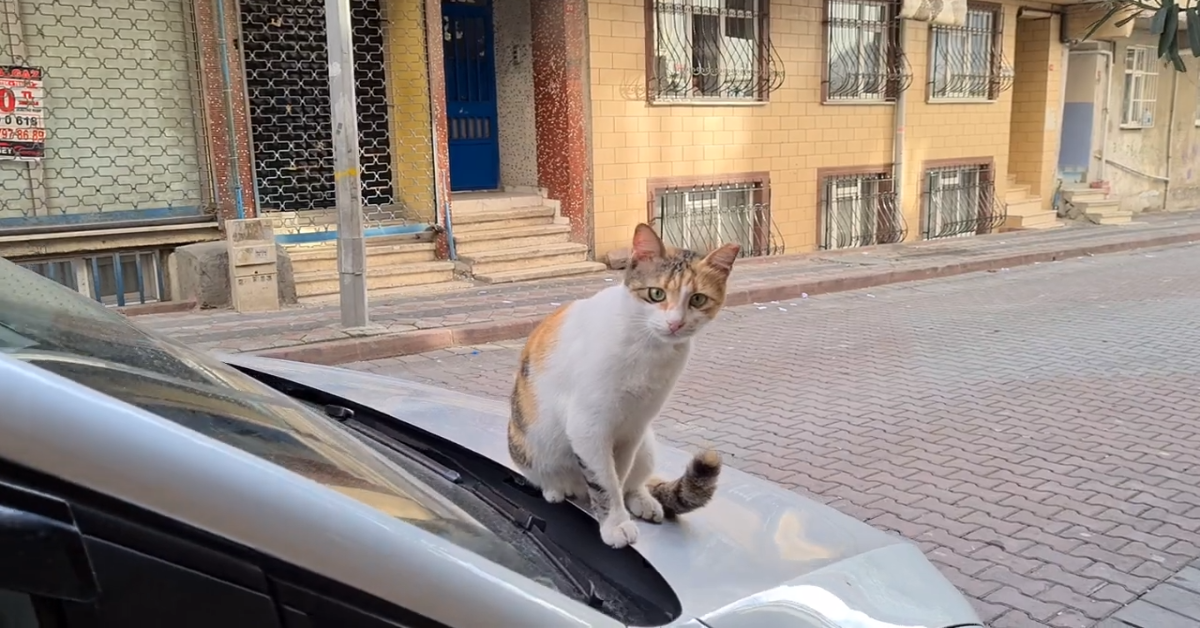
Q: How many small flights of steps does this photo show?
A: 4